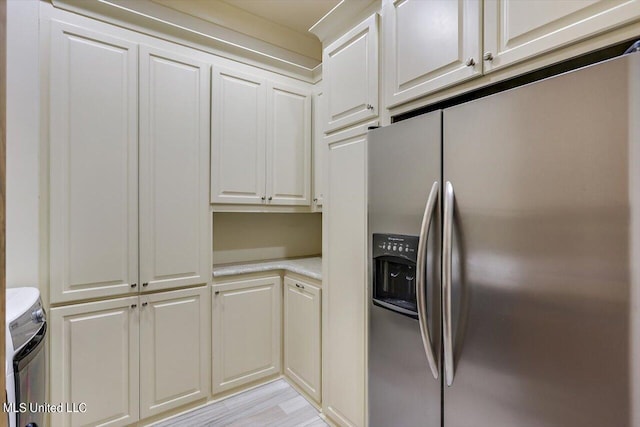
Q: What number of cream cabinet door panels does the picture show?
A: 13